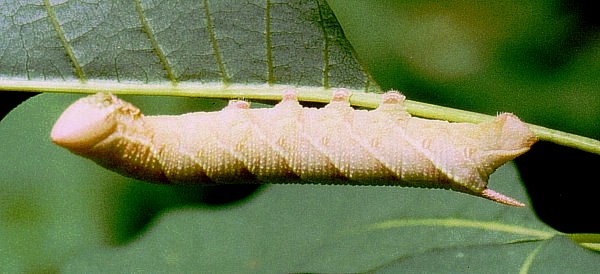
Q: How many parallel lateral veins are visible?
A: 5